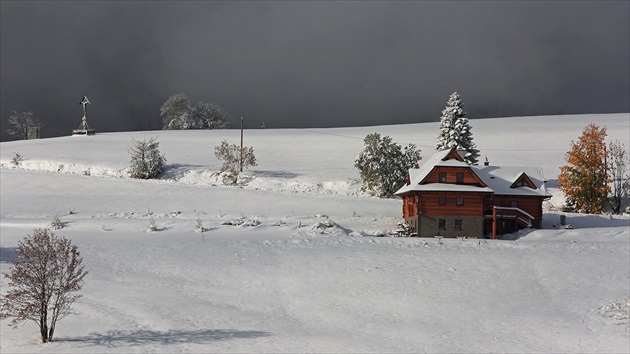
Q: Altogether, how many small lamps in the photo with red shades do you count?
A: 0